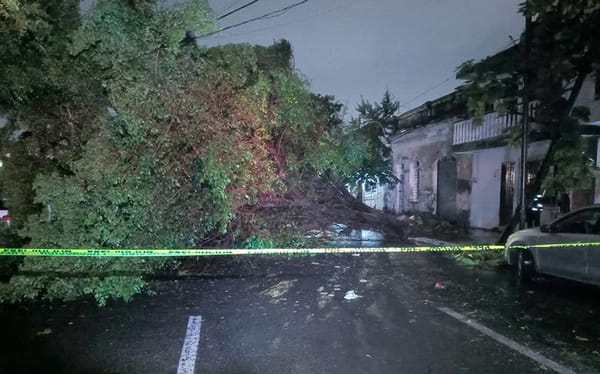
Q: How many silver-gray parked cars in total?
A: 1